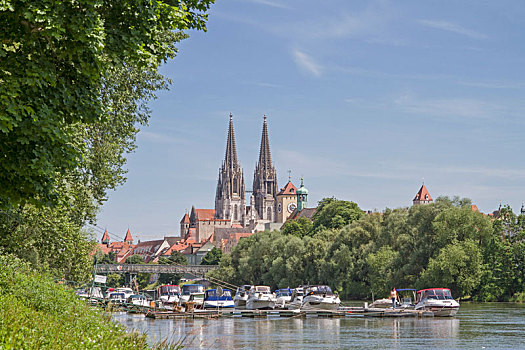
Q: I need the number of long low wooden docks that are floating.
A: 1